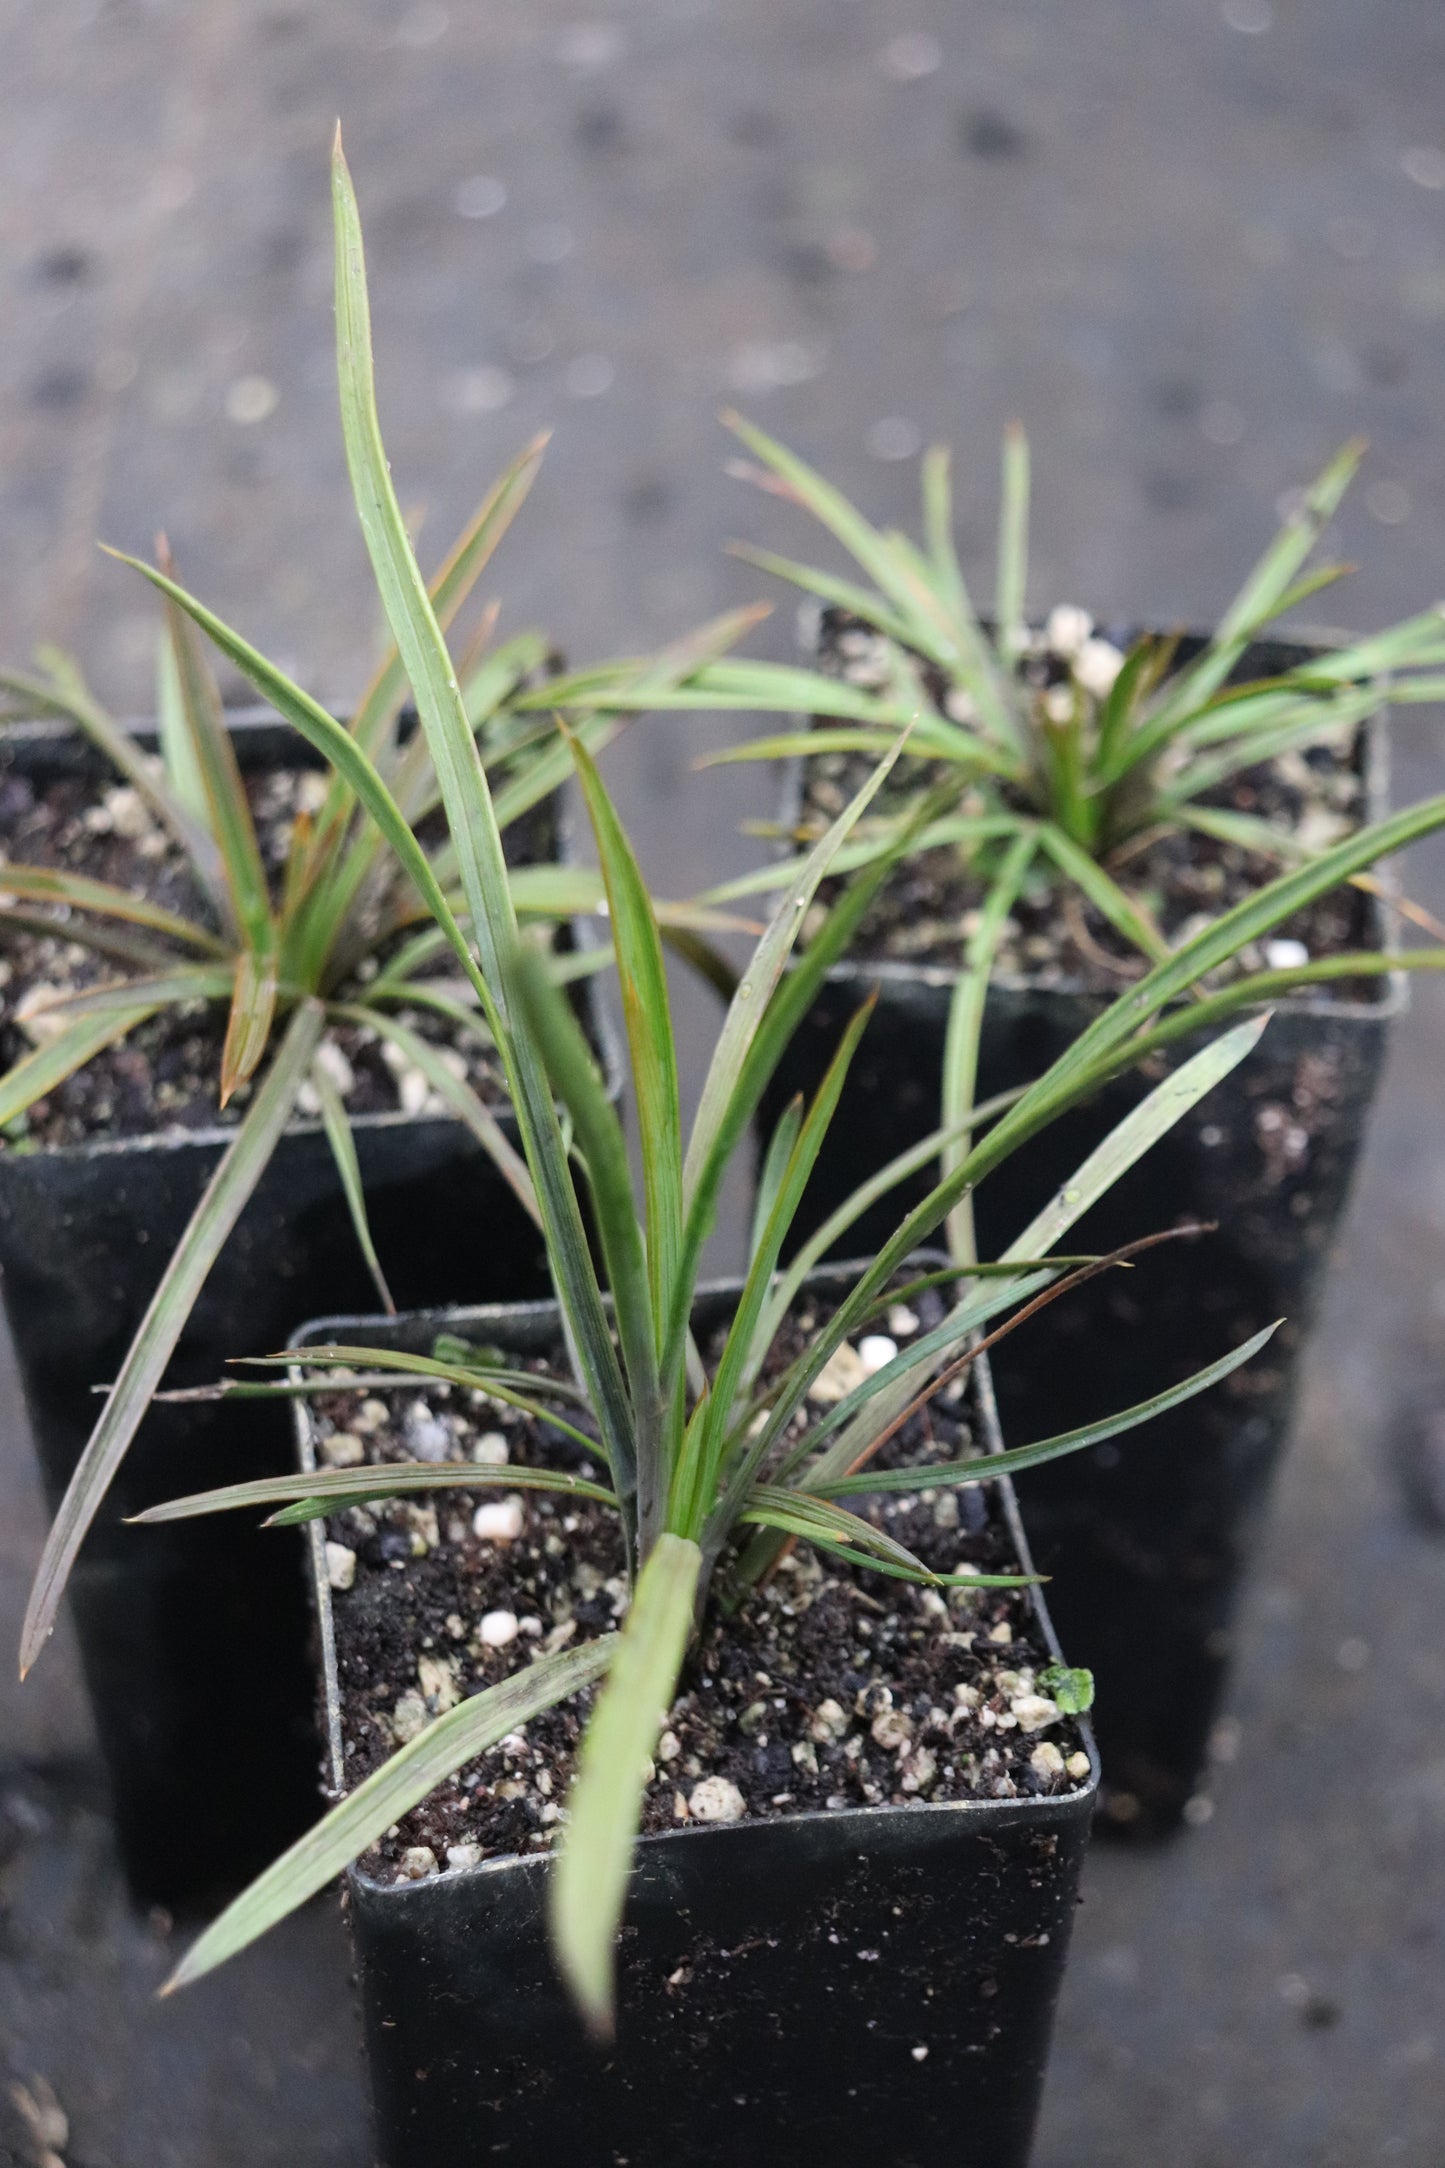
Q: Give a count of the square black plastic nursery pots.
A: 3